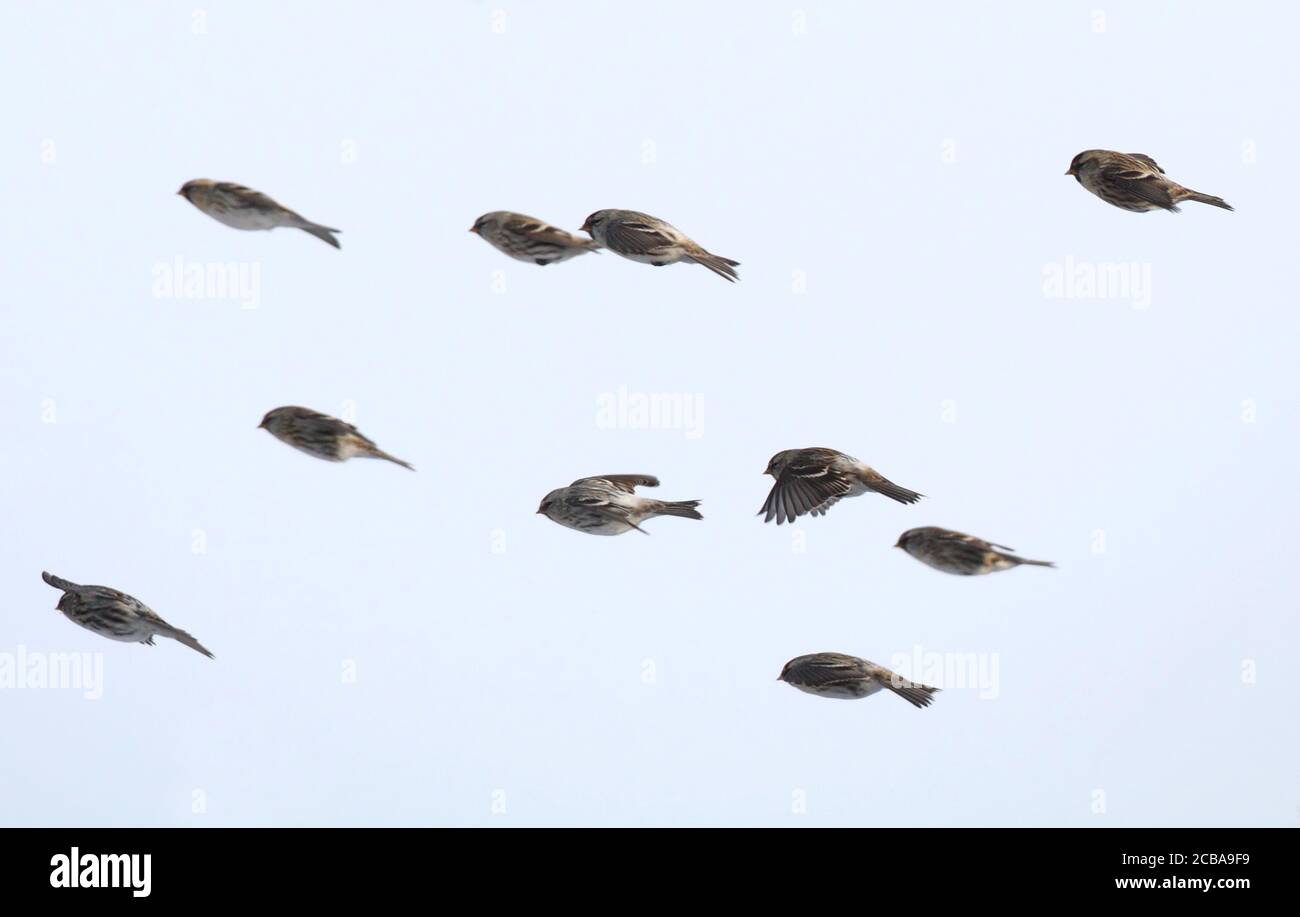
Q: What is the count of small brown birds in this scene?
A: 10